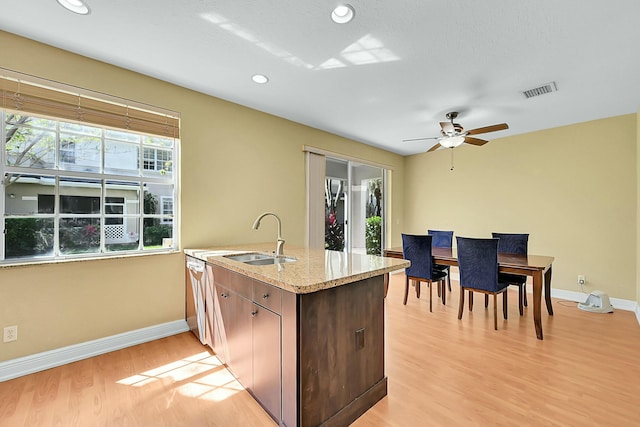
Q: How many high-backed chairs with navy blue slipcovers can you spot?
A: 4